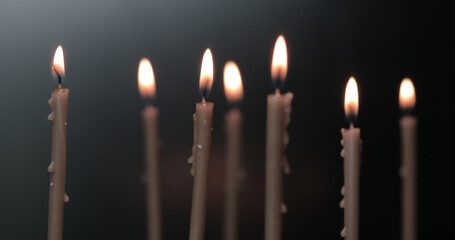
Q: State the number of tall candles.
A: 7